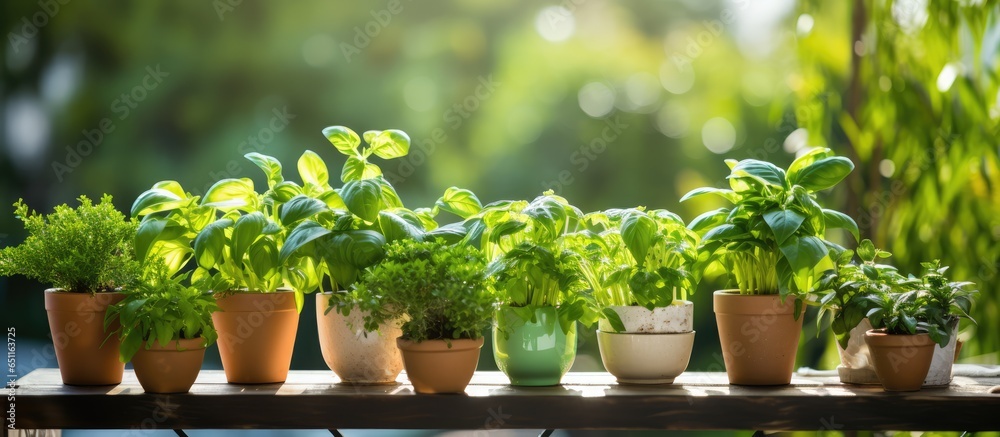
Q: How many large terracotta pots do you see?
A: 3